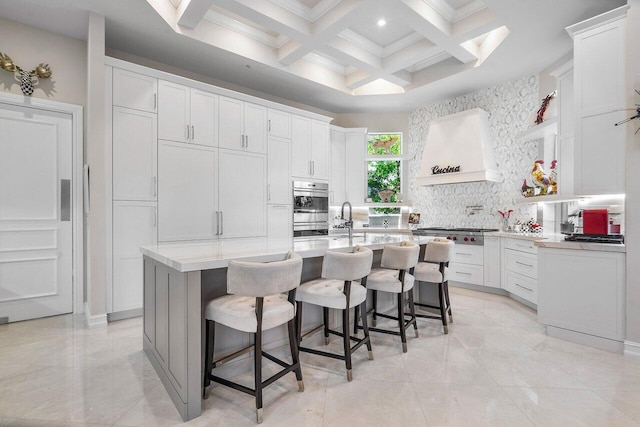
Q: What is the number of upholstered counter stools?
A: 4